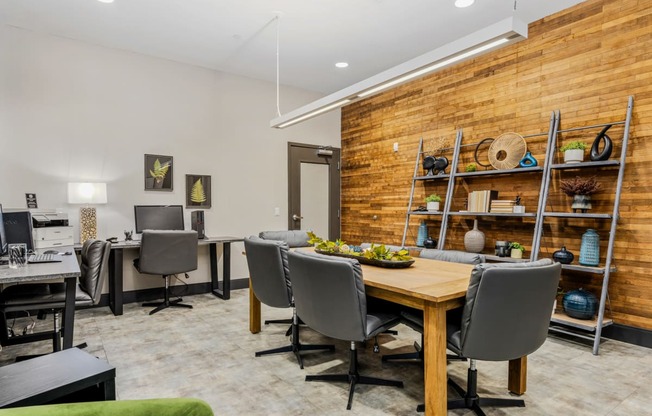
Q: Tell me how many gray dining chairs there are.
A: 6